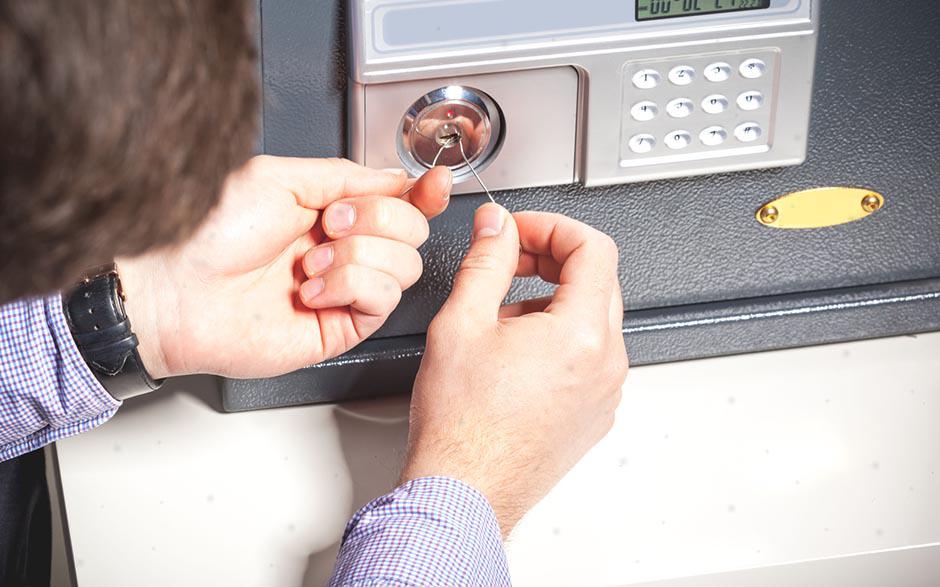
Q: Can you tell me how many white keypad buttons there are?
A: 12